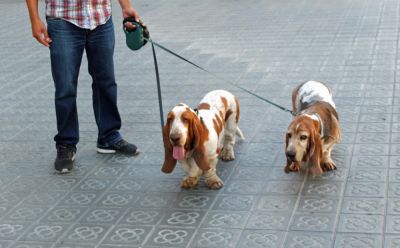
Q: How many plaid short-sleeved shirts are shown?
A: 1